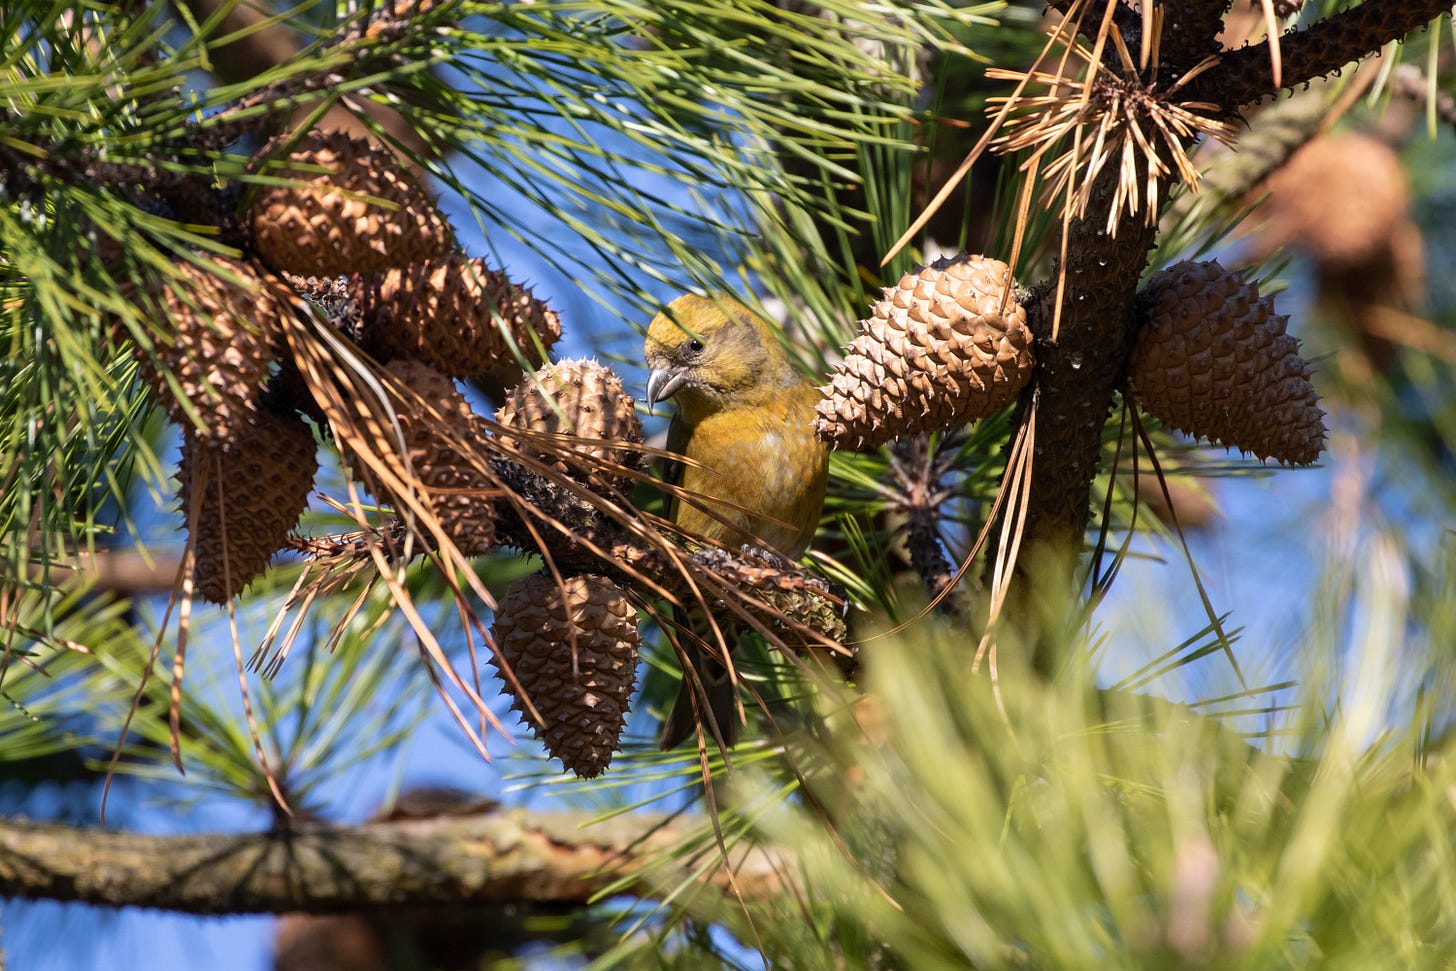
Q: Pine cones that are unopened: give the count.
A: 9